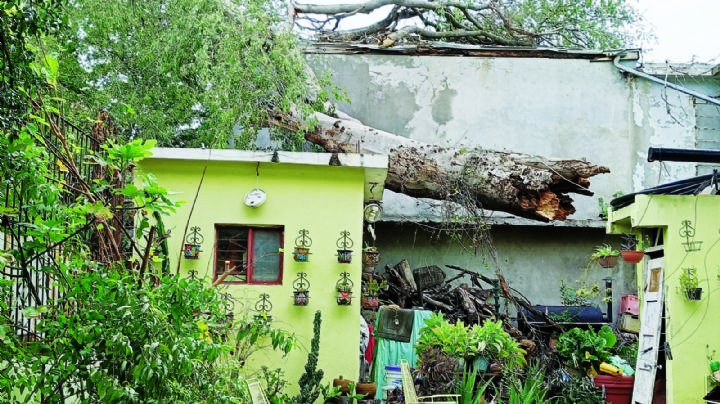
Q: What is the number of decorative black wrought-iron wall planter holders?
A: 10